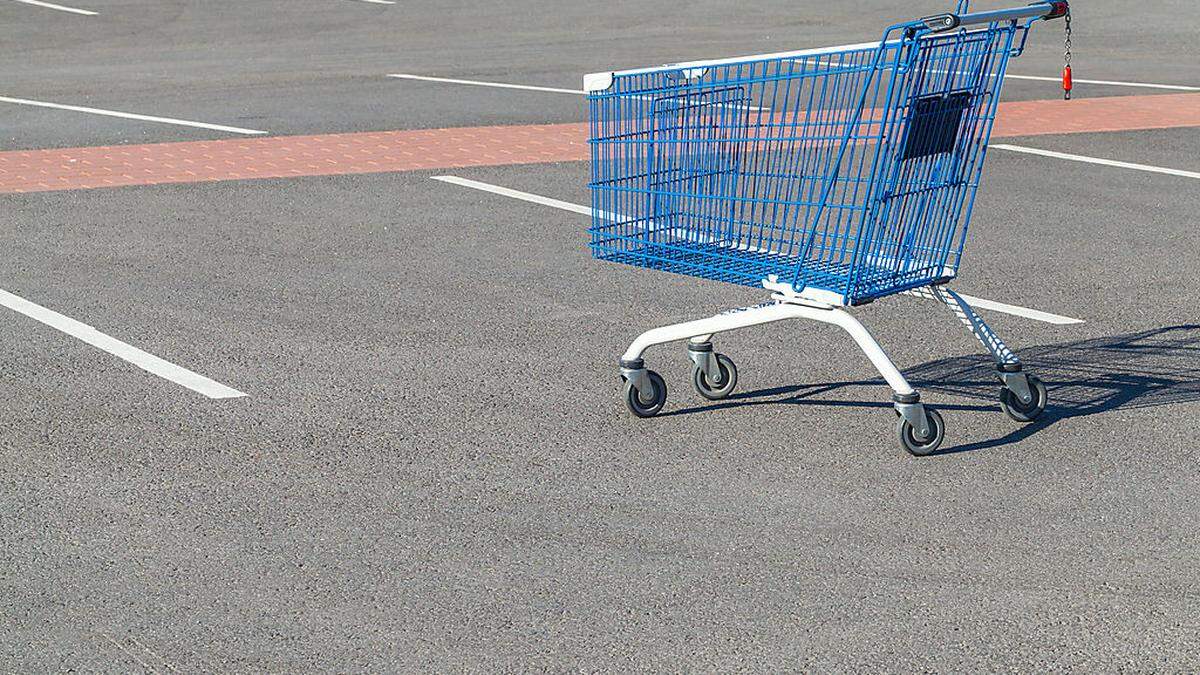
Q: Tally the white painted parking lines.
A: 8